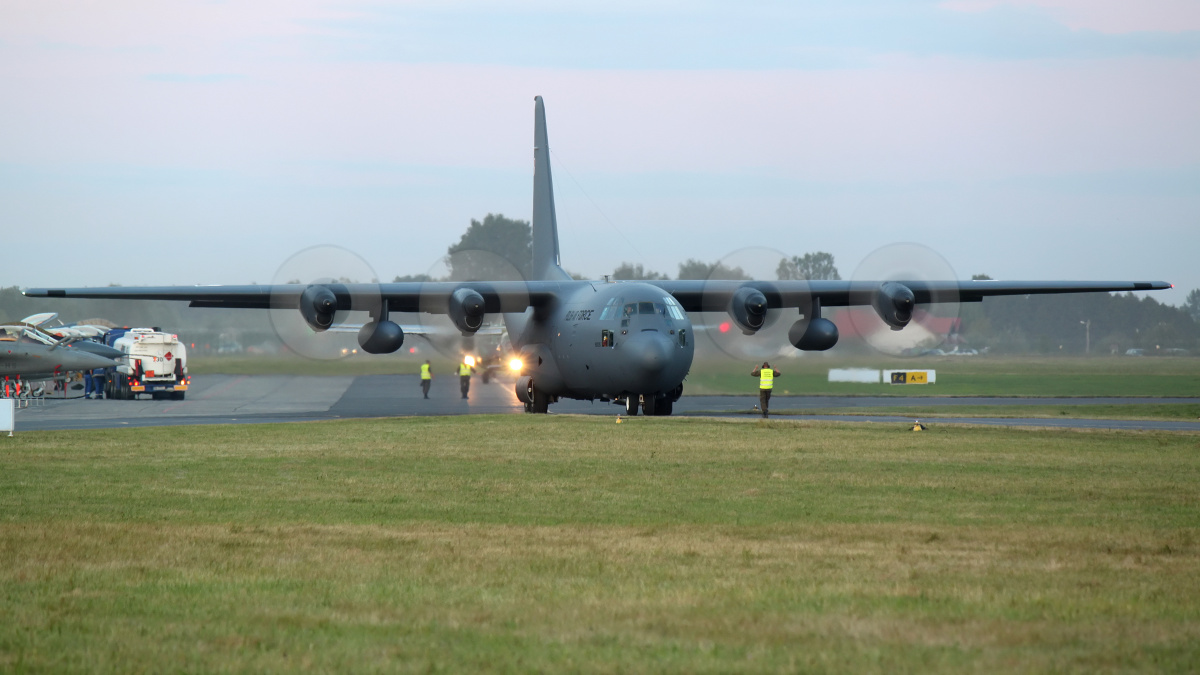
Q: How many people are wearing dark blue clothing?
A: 2